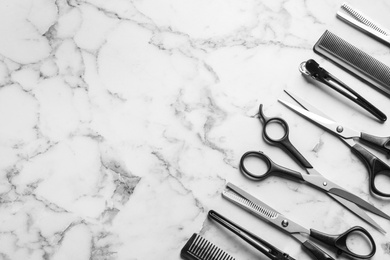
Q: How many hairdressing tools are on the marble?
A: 8